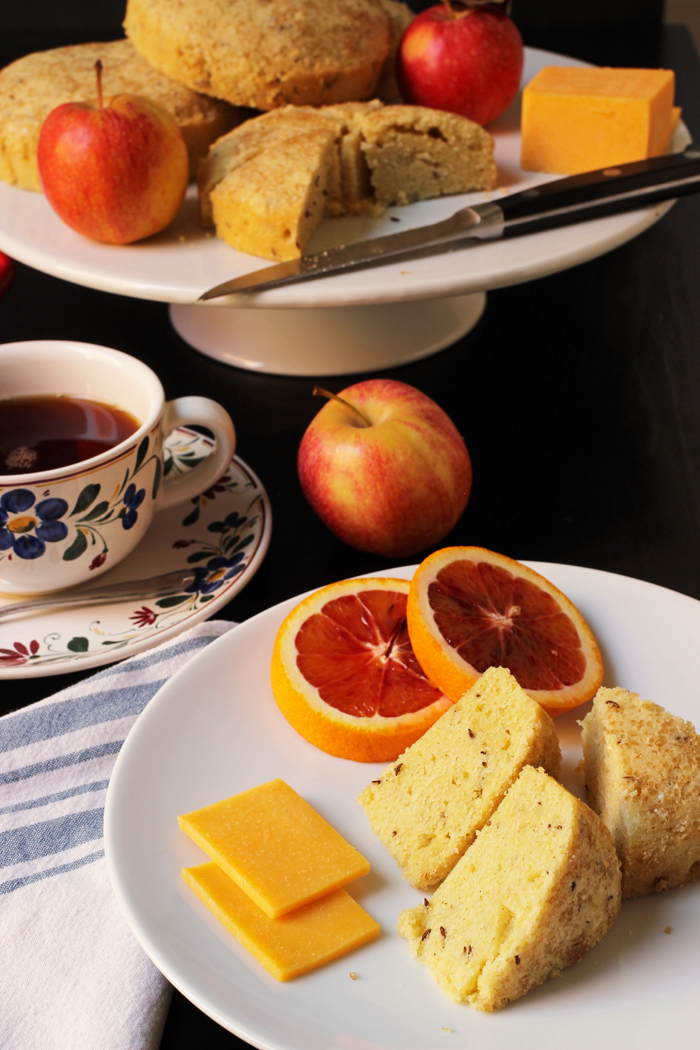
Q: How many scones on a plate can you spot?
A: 3